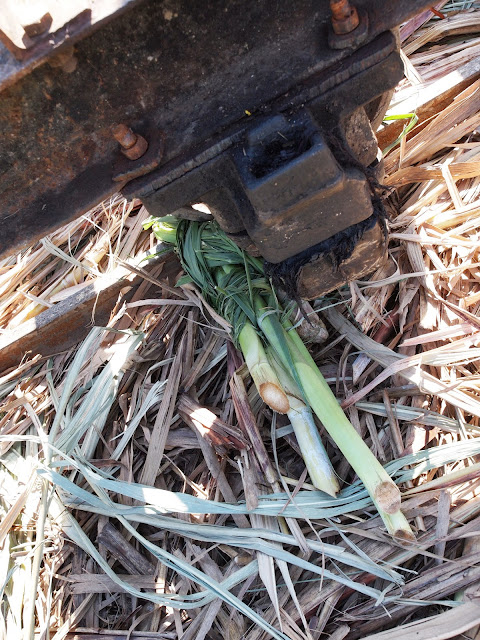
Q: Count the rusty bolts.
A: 2